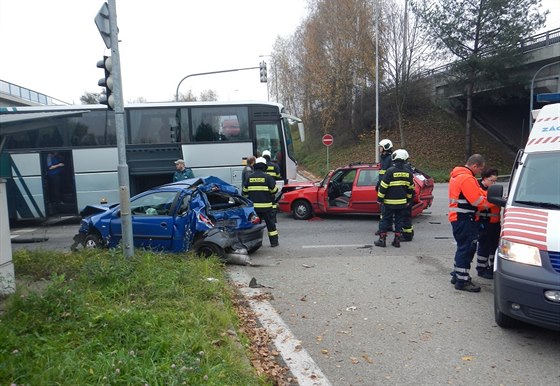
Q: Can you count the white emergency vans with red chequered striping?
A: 1